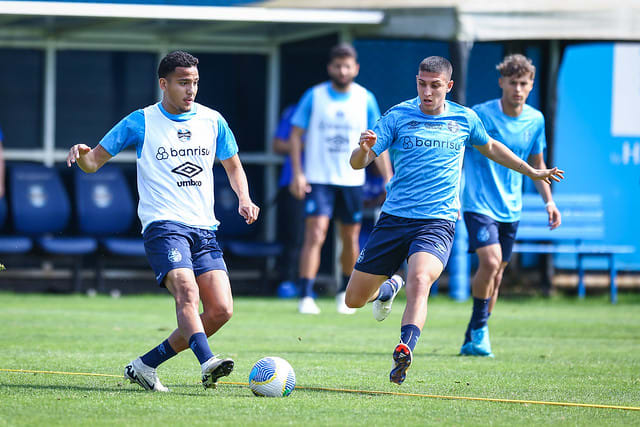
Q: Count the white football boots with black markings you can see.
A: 2